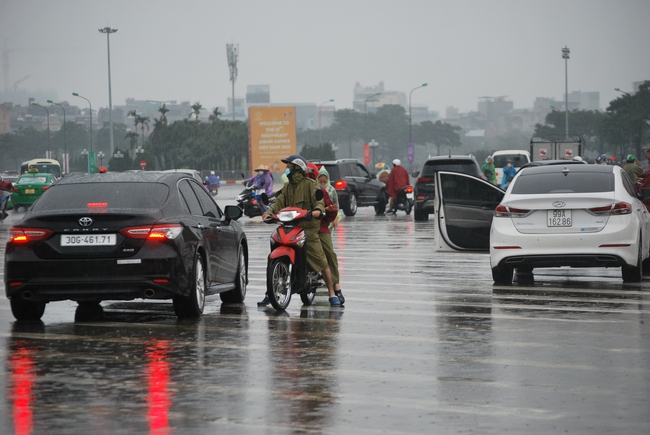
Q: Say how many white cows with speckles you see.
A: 0